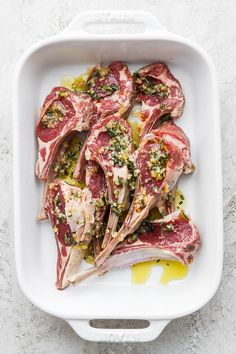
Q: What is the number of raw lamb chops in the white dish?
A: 8